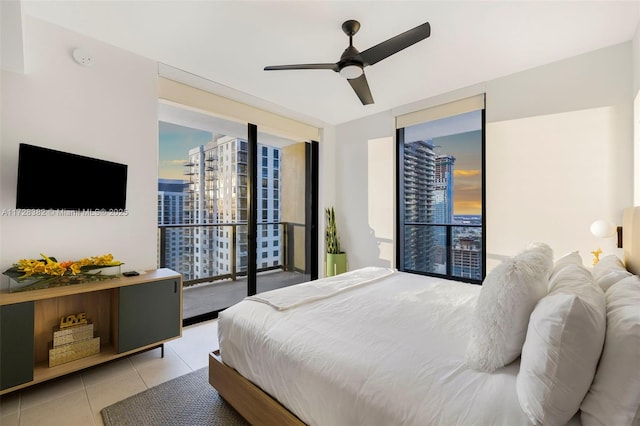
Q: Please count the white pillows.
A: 5